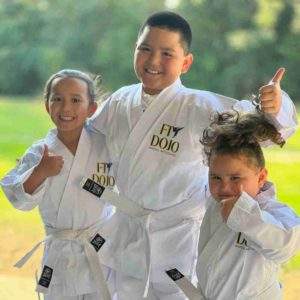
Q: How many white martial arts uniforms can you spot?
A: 3